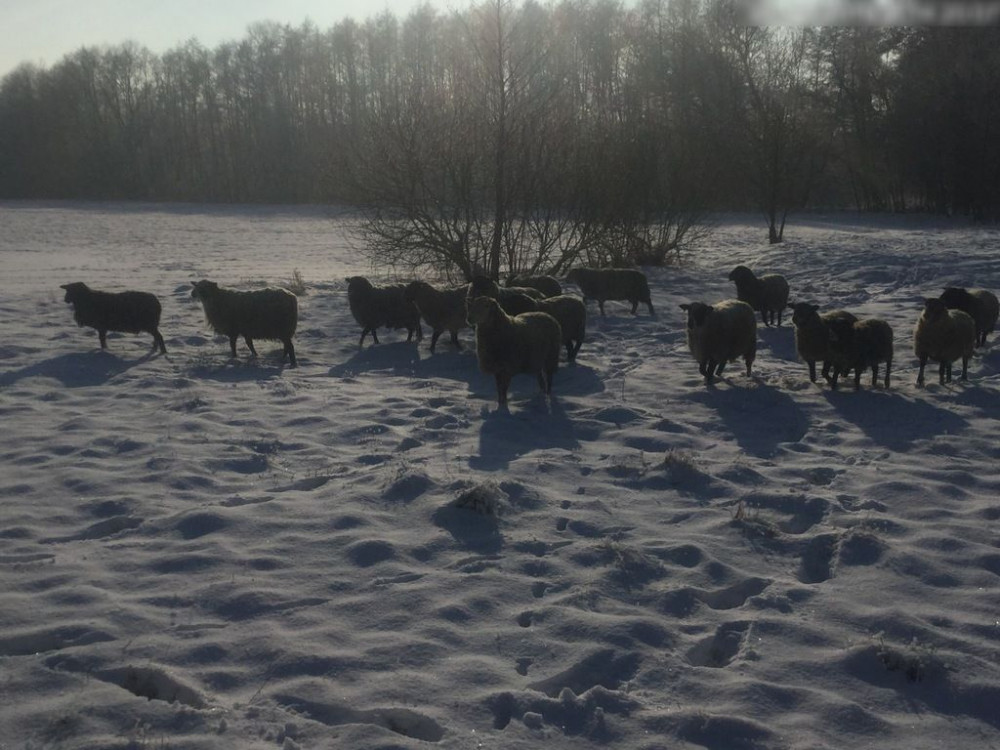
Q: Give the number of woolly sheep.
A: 15